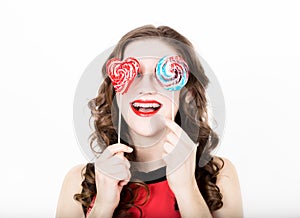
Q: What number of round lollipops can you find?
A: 1